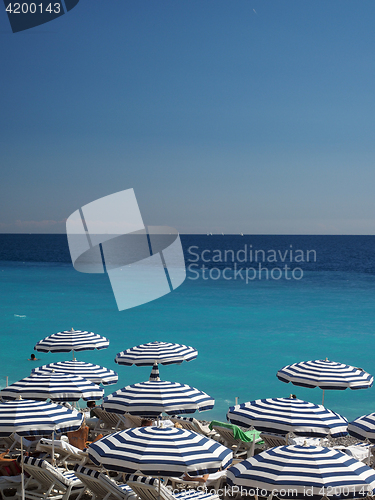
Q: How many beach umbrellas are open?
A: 11